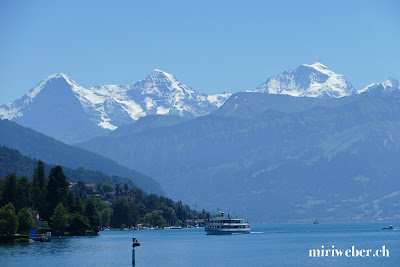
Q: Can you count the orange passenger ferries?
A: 0